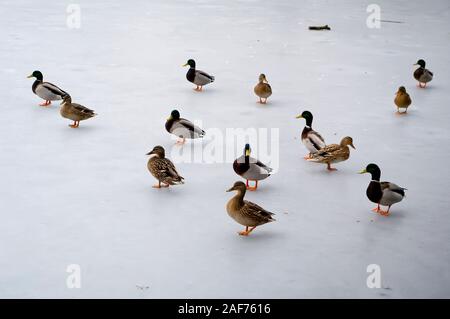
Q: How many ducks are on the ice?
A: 13